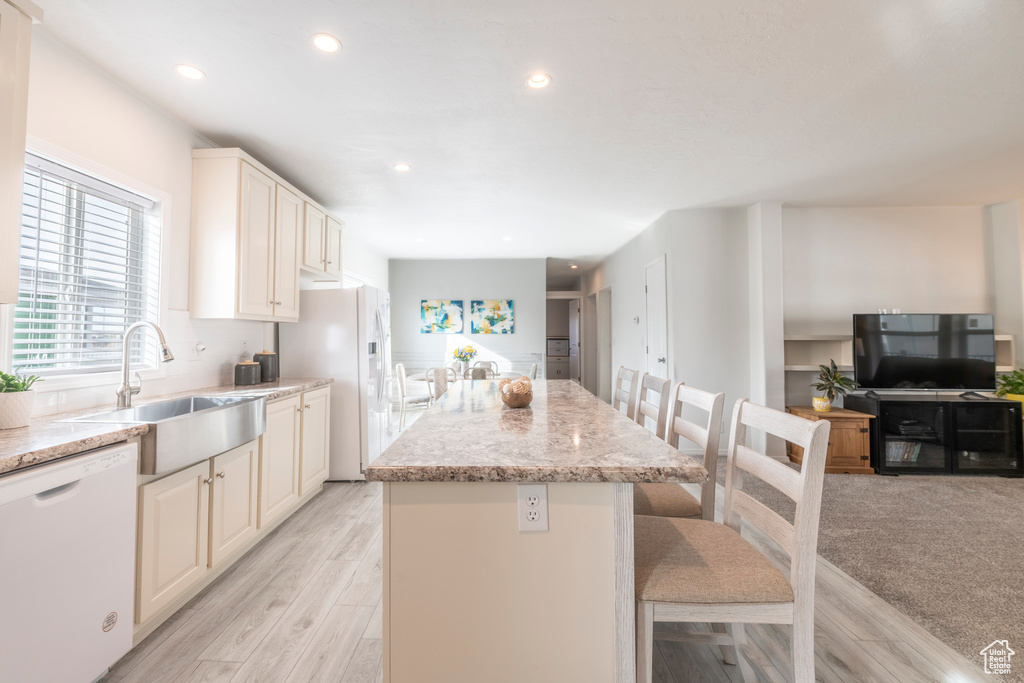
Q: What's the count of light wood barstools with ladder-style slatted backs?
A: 4